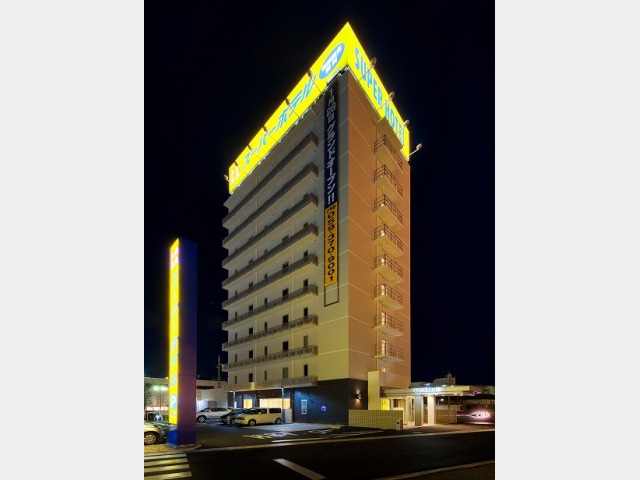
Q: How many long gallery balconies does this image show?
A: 9